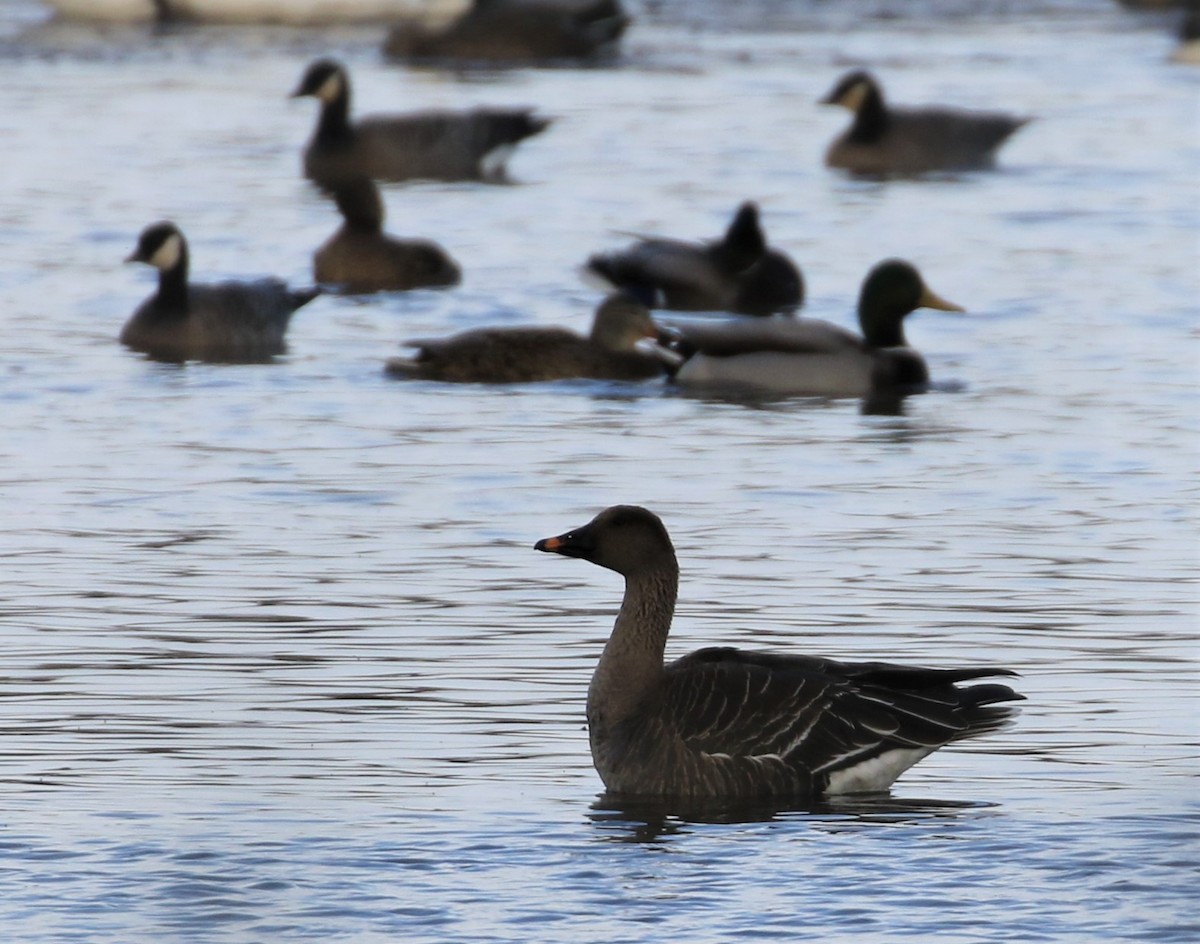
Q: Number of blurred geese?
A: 3